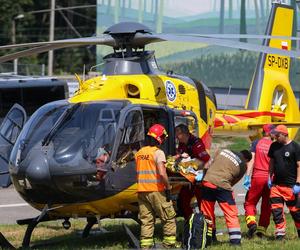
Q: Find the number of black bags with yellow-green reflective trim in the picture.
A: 1